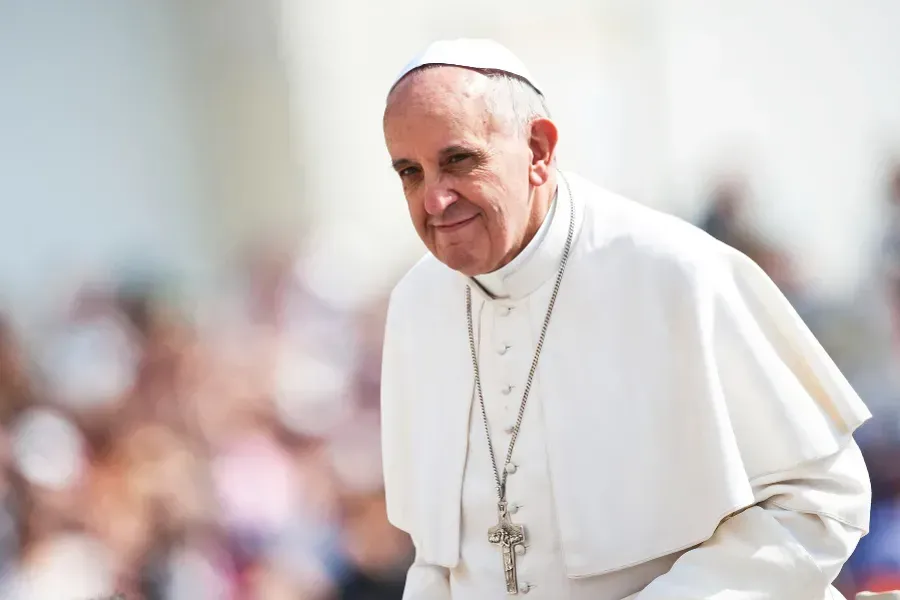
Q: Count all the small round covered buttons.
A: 8